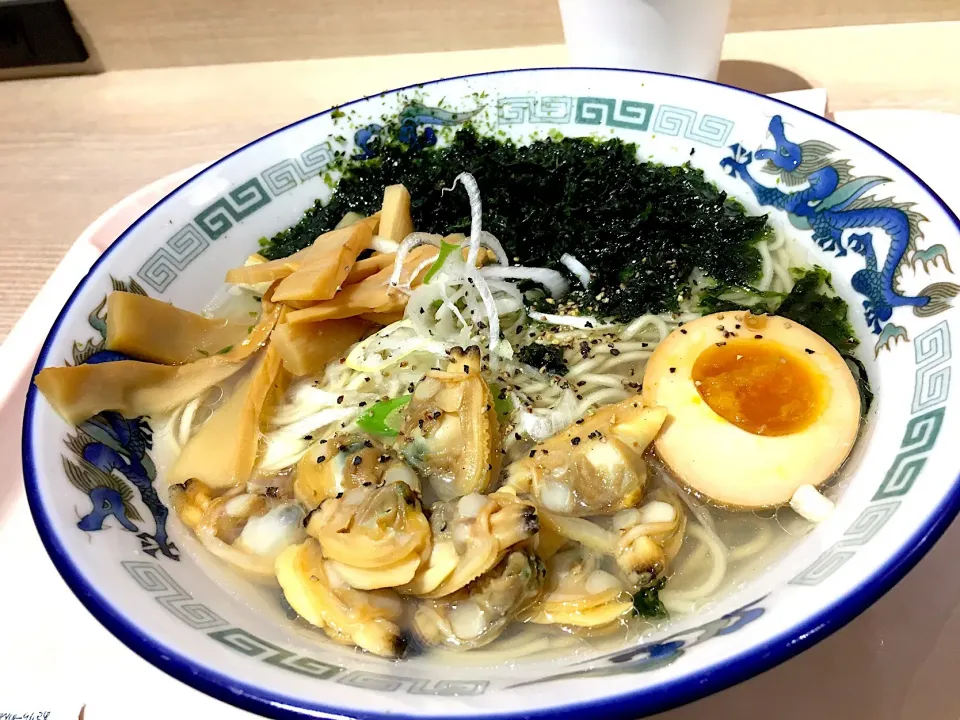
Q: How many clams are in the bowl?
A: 10